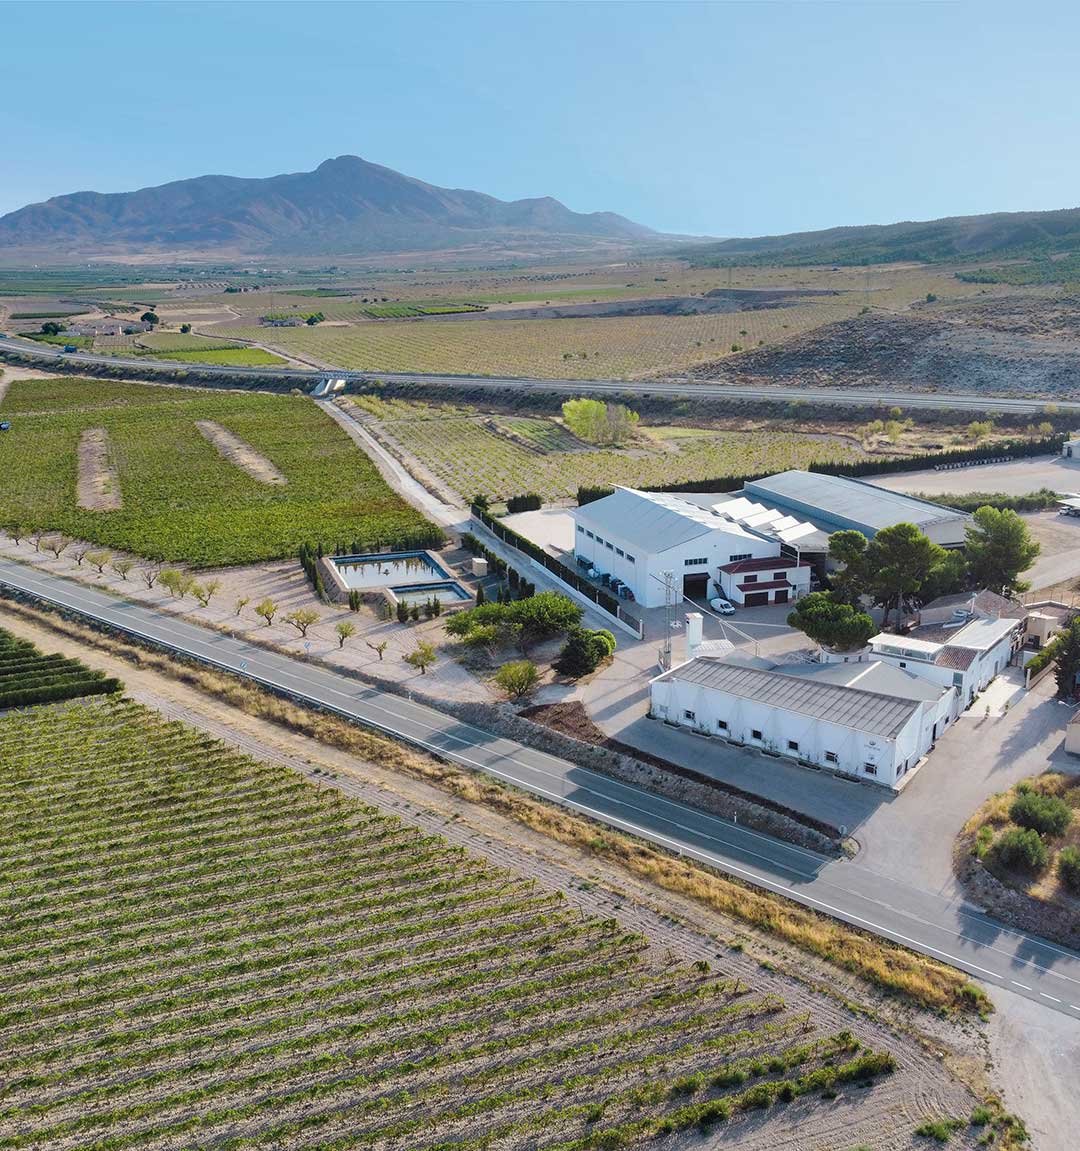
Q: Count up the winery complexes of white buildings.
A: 1